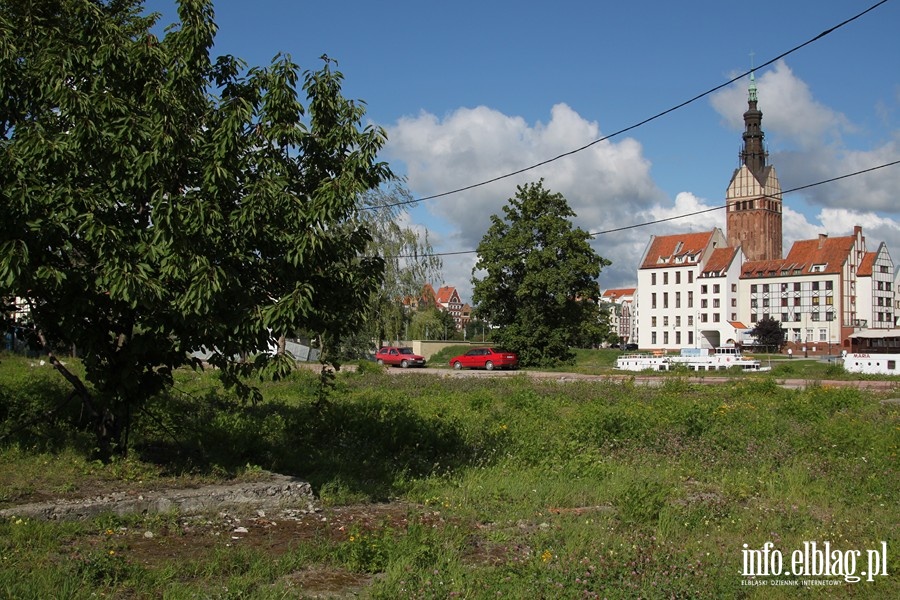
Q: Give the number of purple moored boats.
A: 0